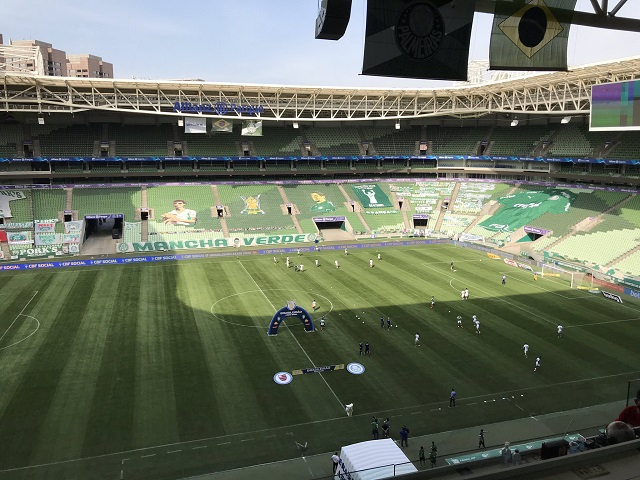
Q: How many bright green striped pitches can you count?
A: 1